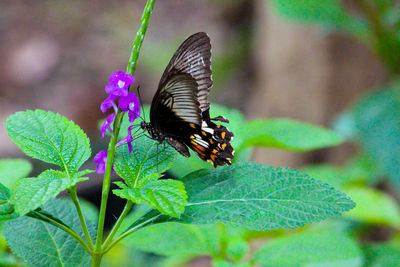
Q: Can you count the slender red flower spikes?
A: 0